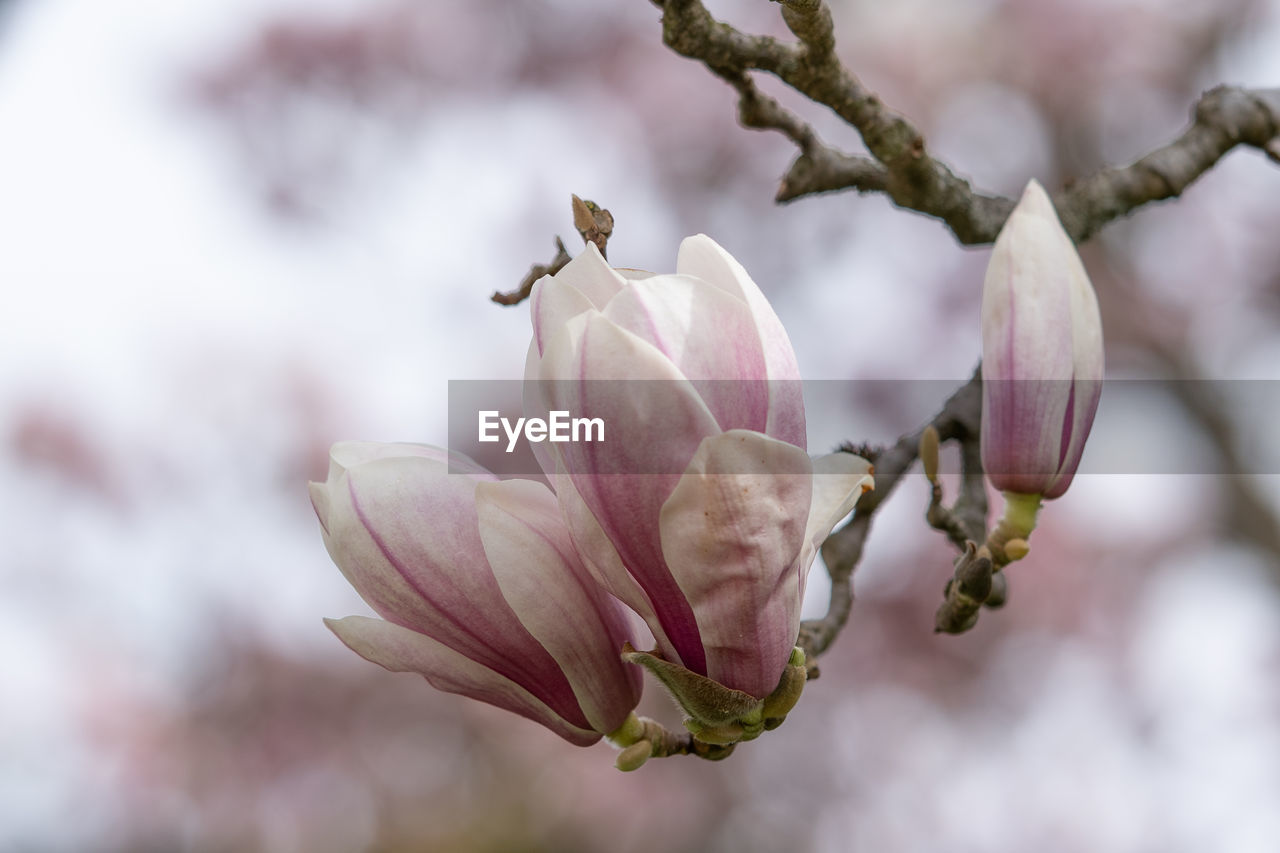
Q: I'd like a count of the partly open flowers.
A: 2